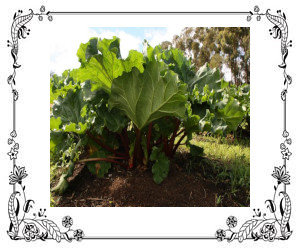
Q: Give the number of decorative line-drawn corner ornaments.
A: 4